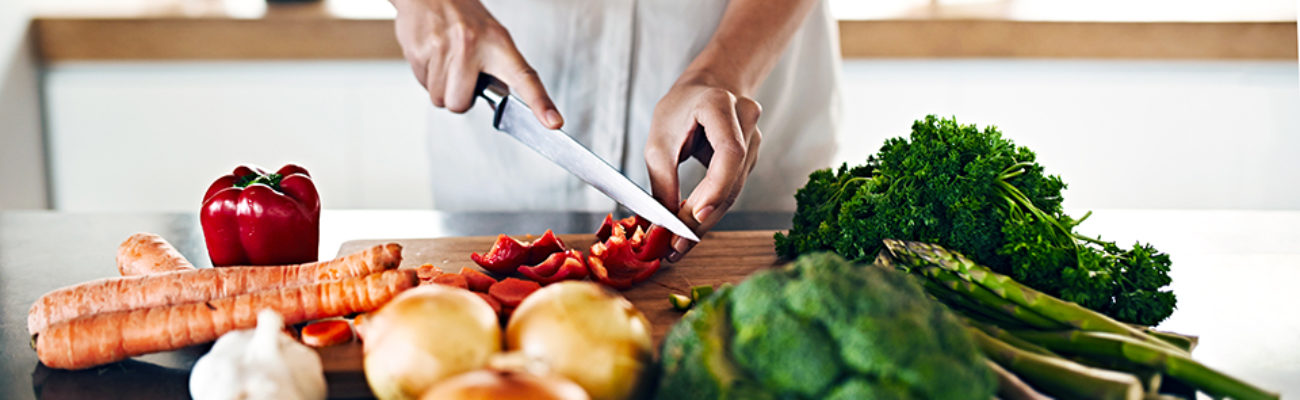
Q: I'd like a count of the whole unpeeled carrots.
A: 3